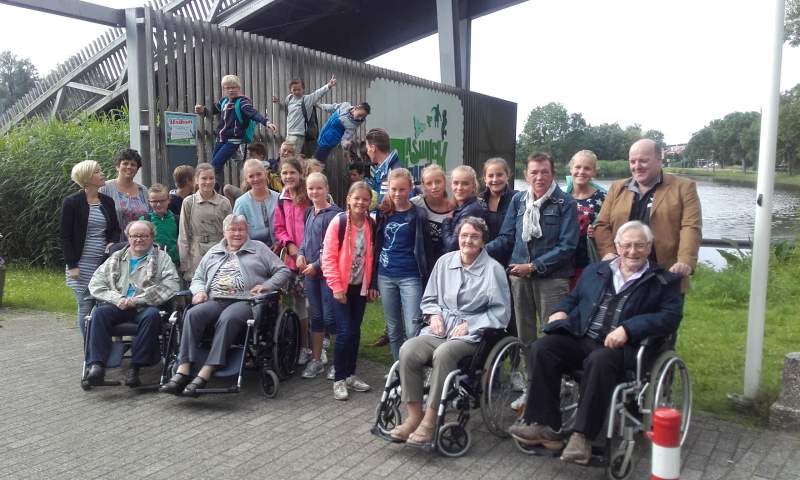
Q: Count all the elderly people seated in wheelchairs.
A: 4